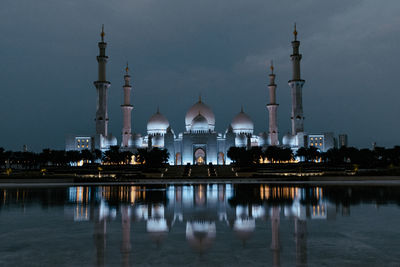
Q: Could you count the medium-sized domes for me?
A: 2